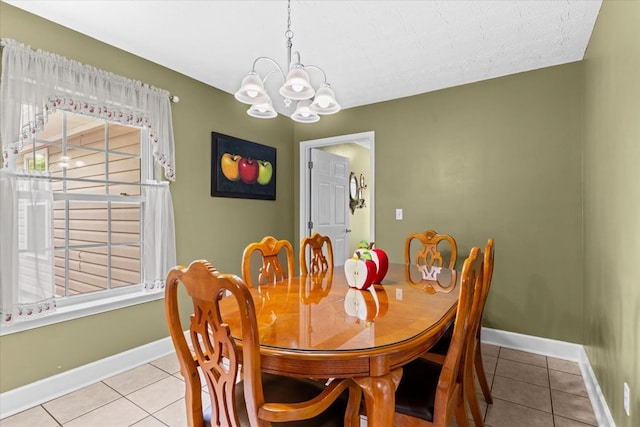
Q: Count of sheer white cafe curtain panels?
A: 2